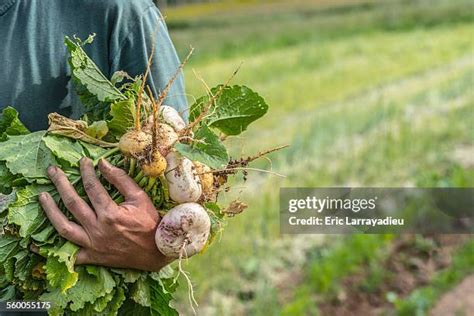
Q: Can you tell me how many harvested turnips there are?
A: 7